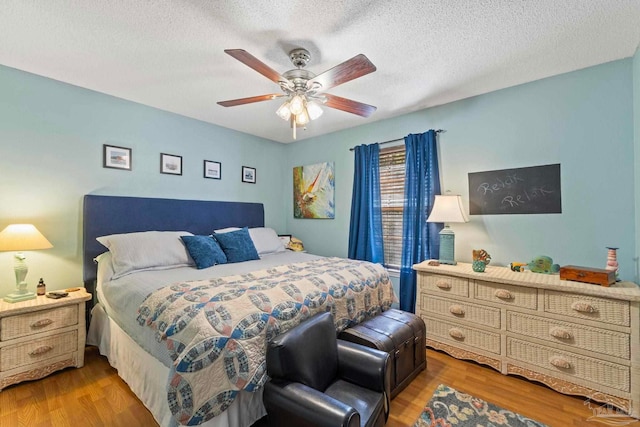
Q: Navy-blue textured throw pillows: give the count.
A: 2